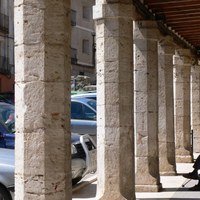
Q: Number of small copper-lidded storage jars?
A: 0